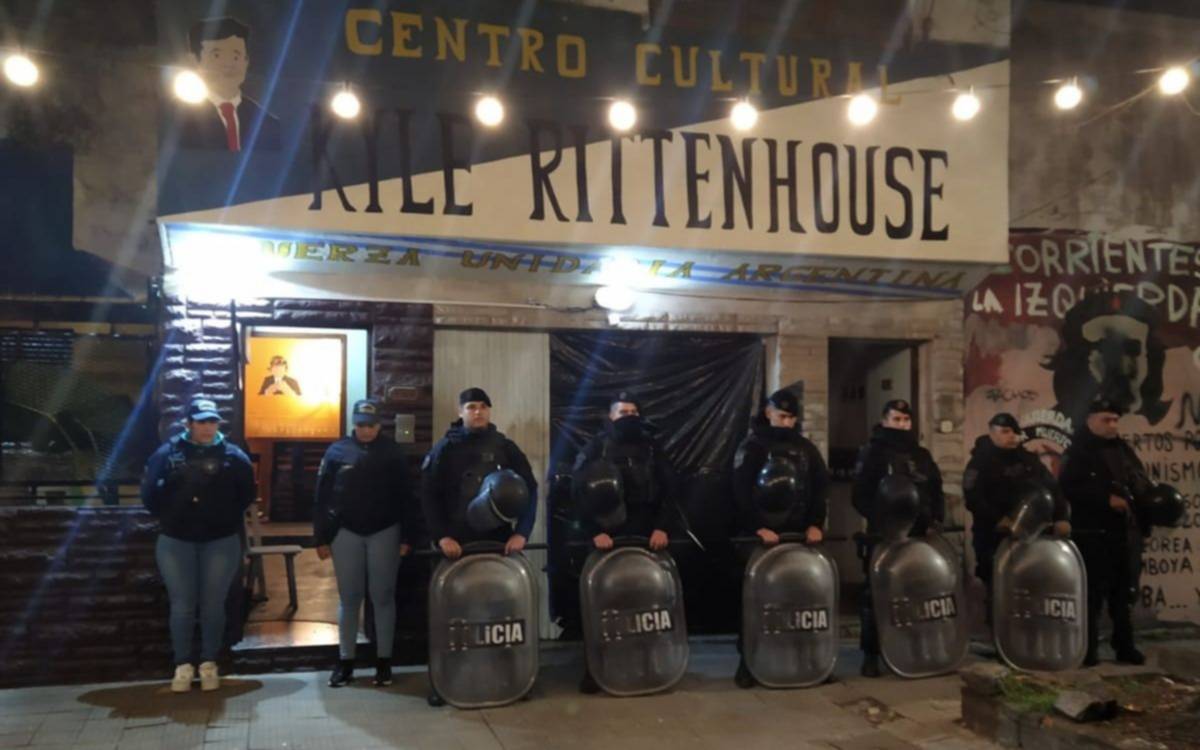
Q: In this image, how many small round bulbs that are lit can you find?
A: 10